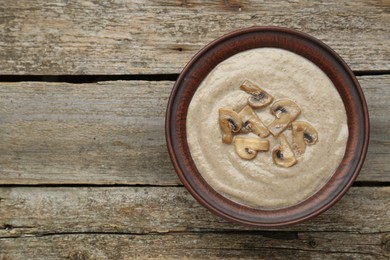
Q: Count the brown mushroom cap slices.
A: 7